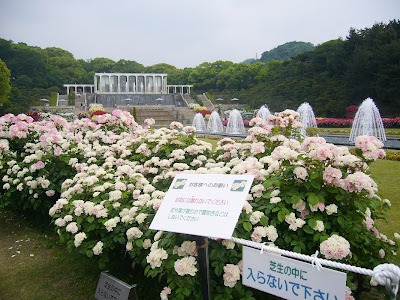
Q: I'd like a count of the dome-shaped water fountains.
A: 6